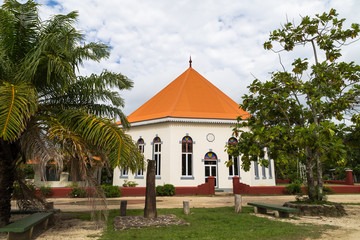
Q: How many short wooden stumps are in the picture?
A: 3